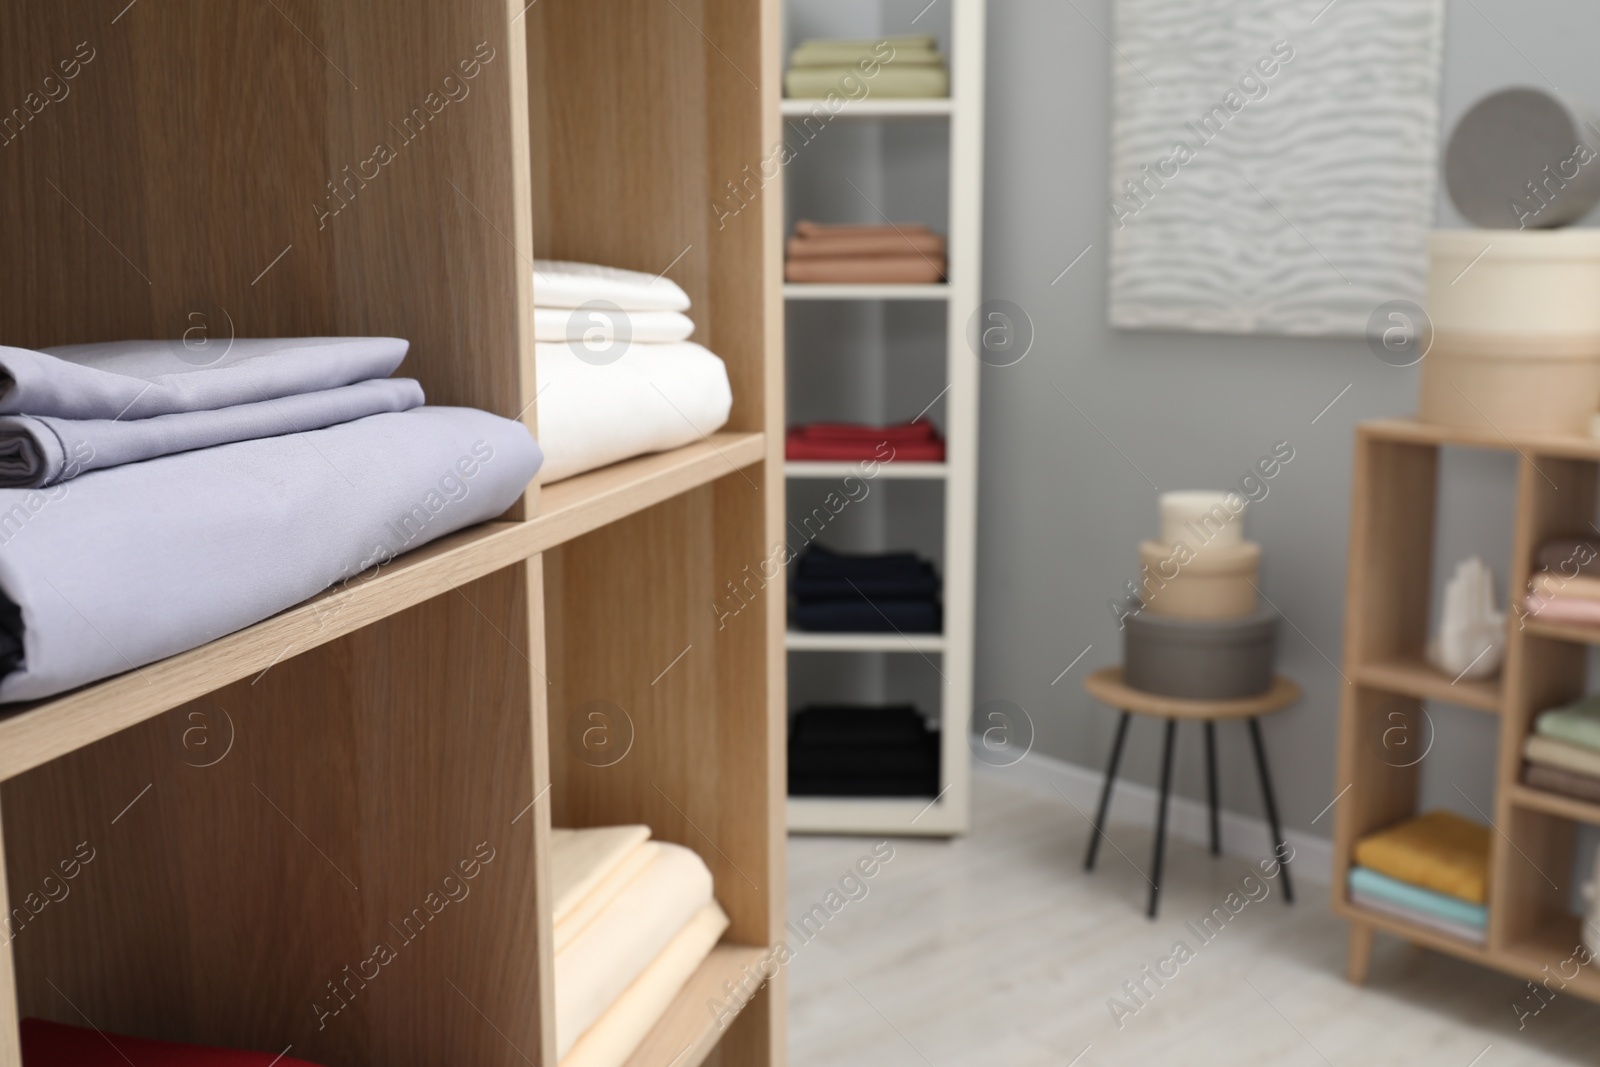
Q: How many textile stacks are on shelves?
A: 12